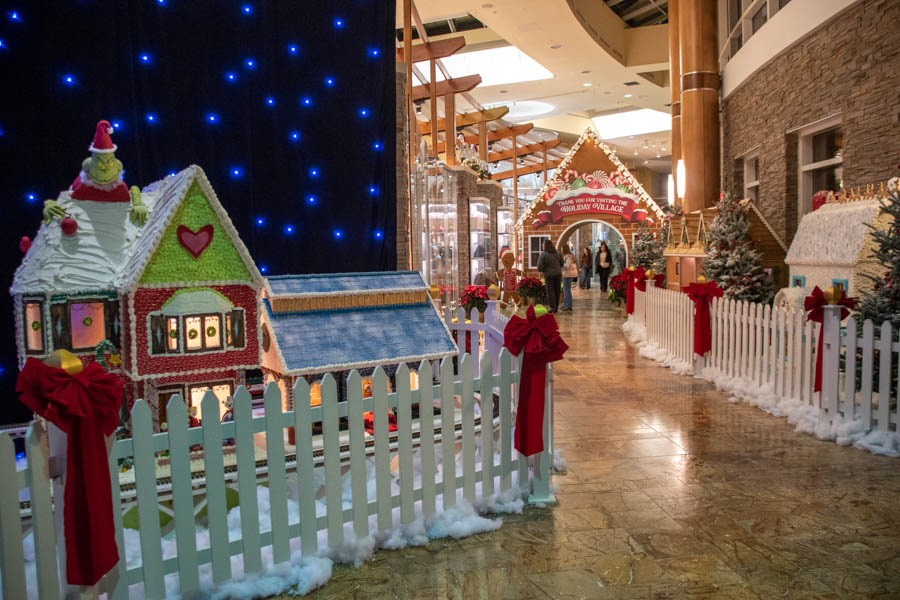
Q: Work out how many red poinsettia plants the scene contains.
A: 3